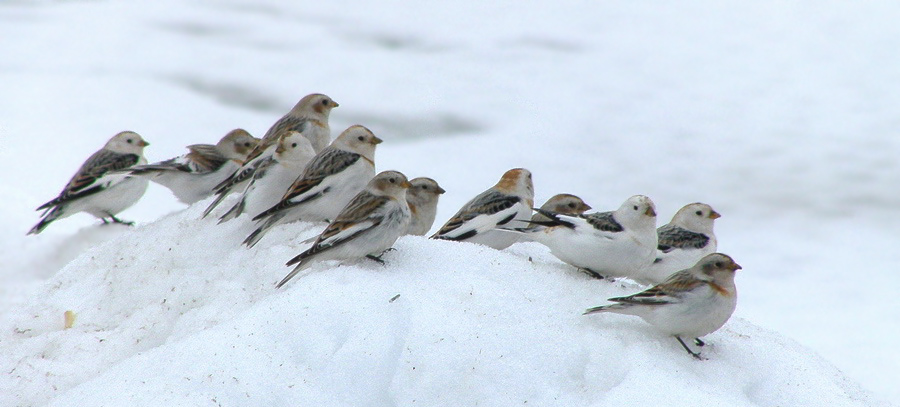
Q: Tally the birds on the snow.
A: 12